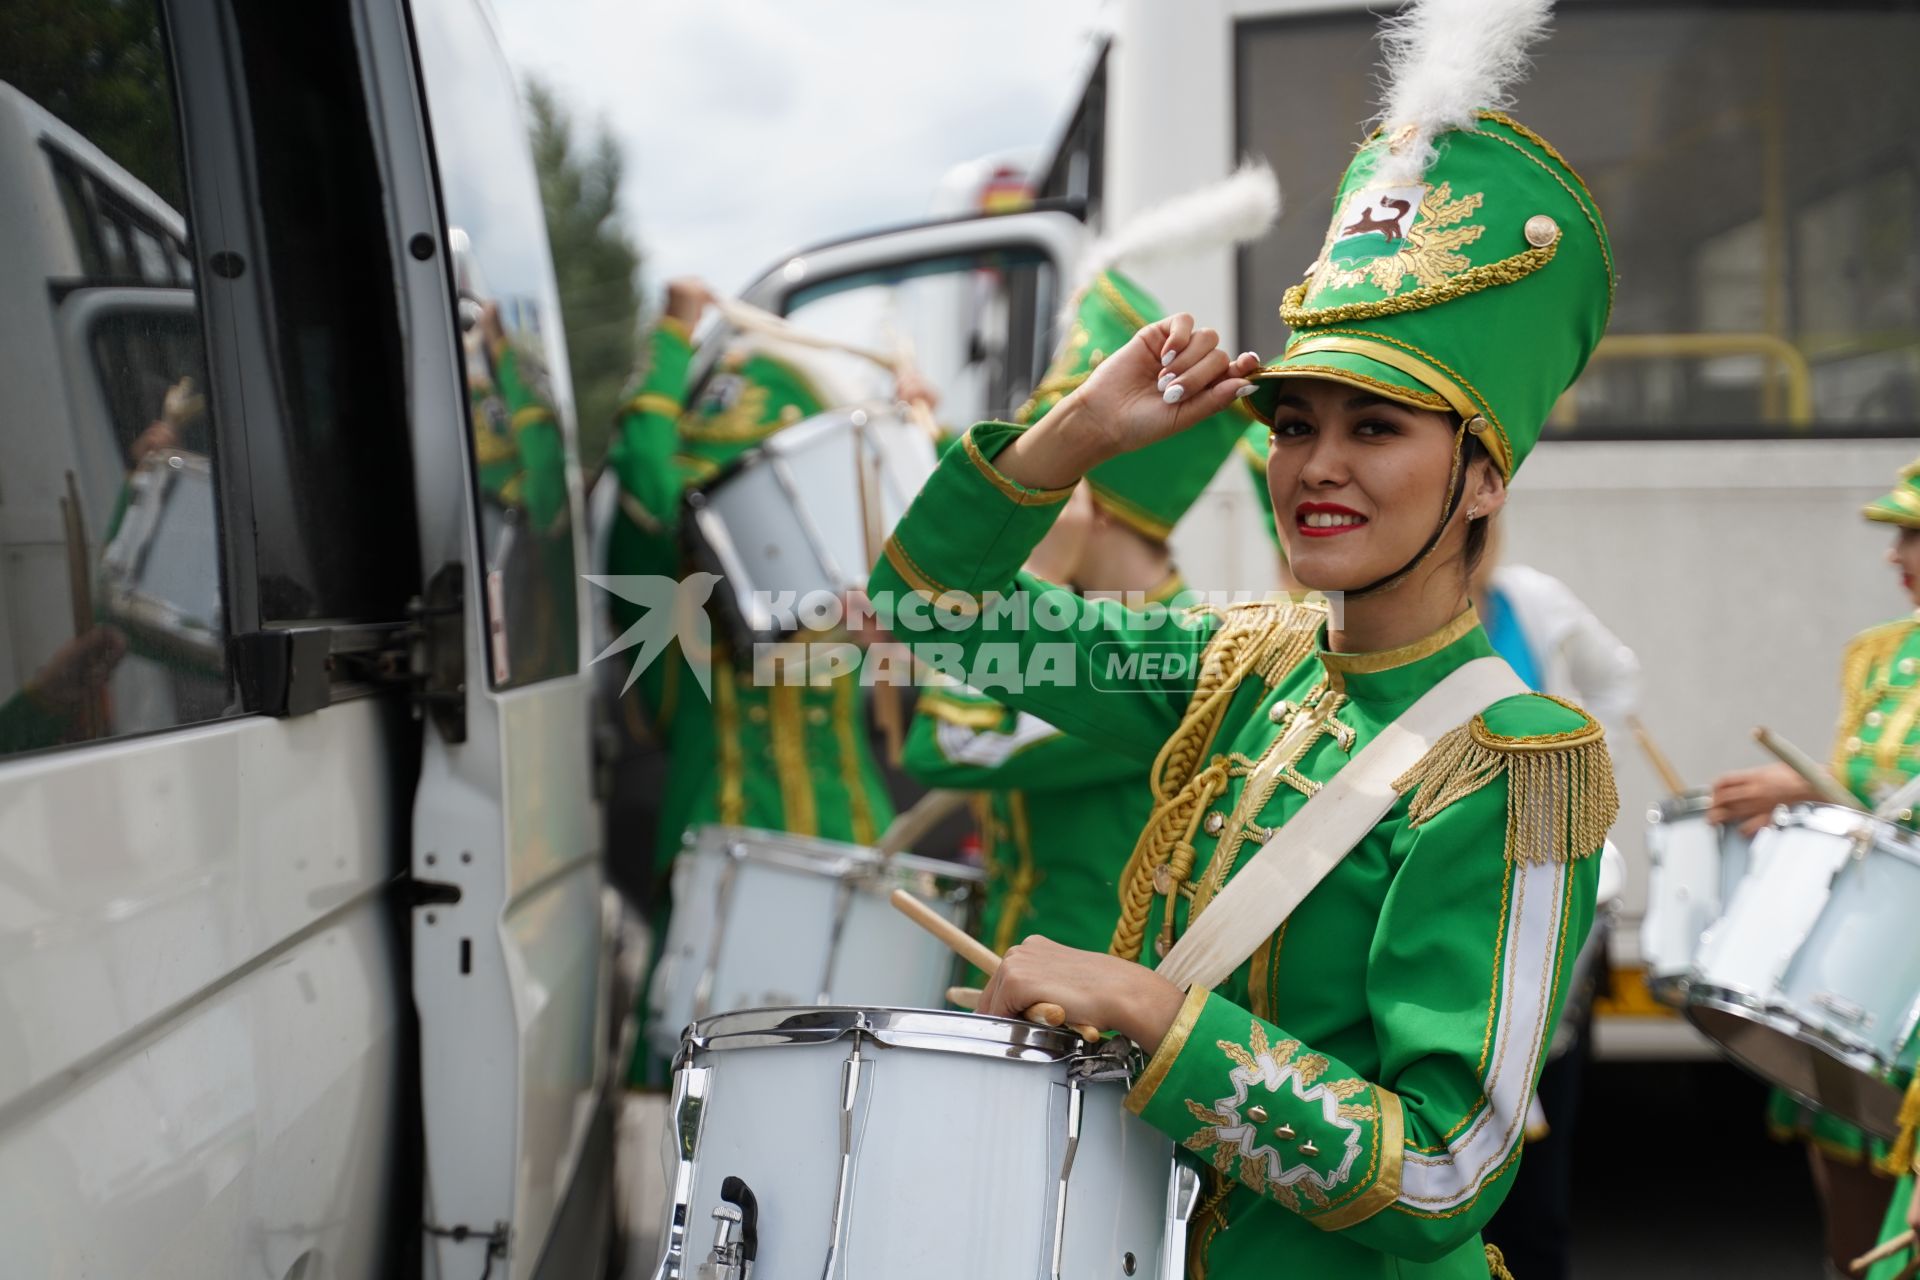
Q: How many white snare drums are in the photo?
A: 5